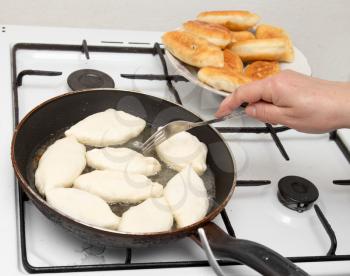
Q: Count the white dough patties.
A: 8